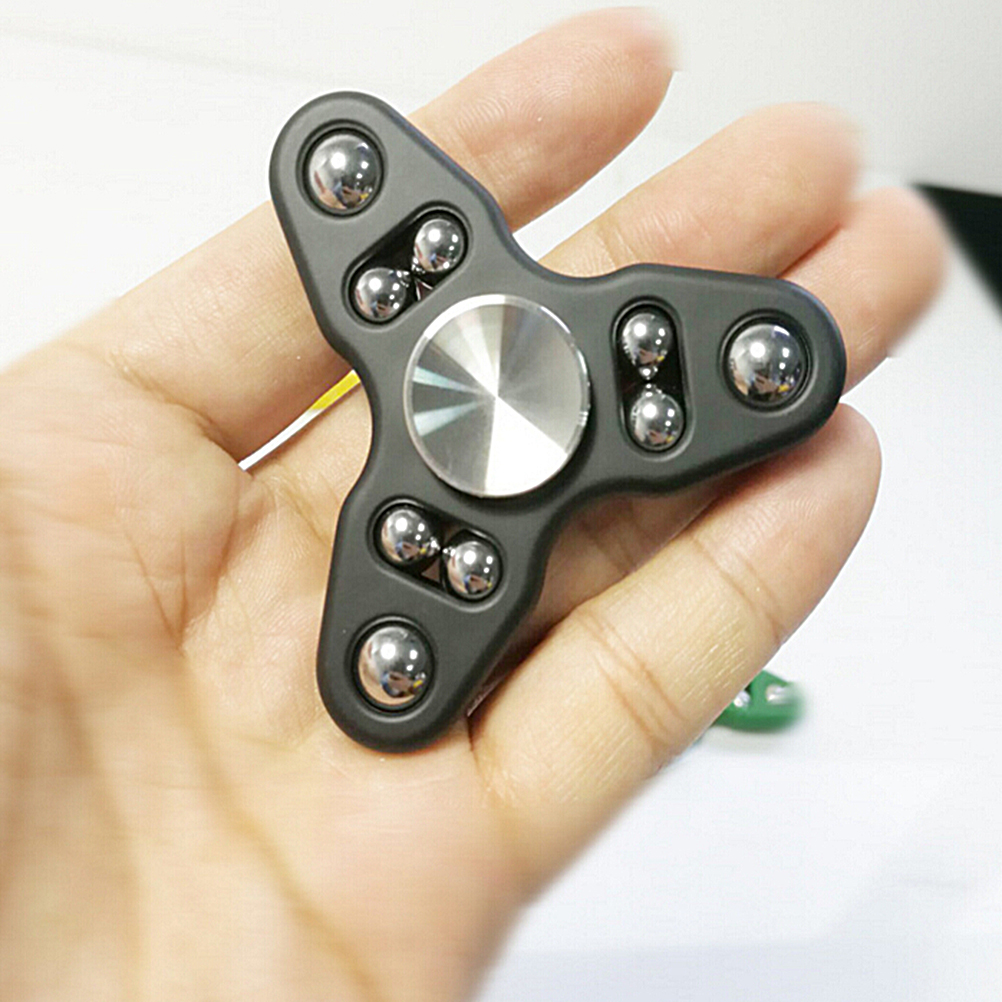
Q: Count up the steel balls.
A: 9